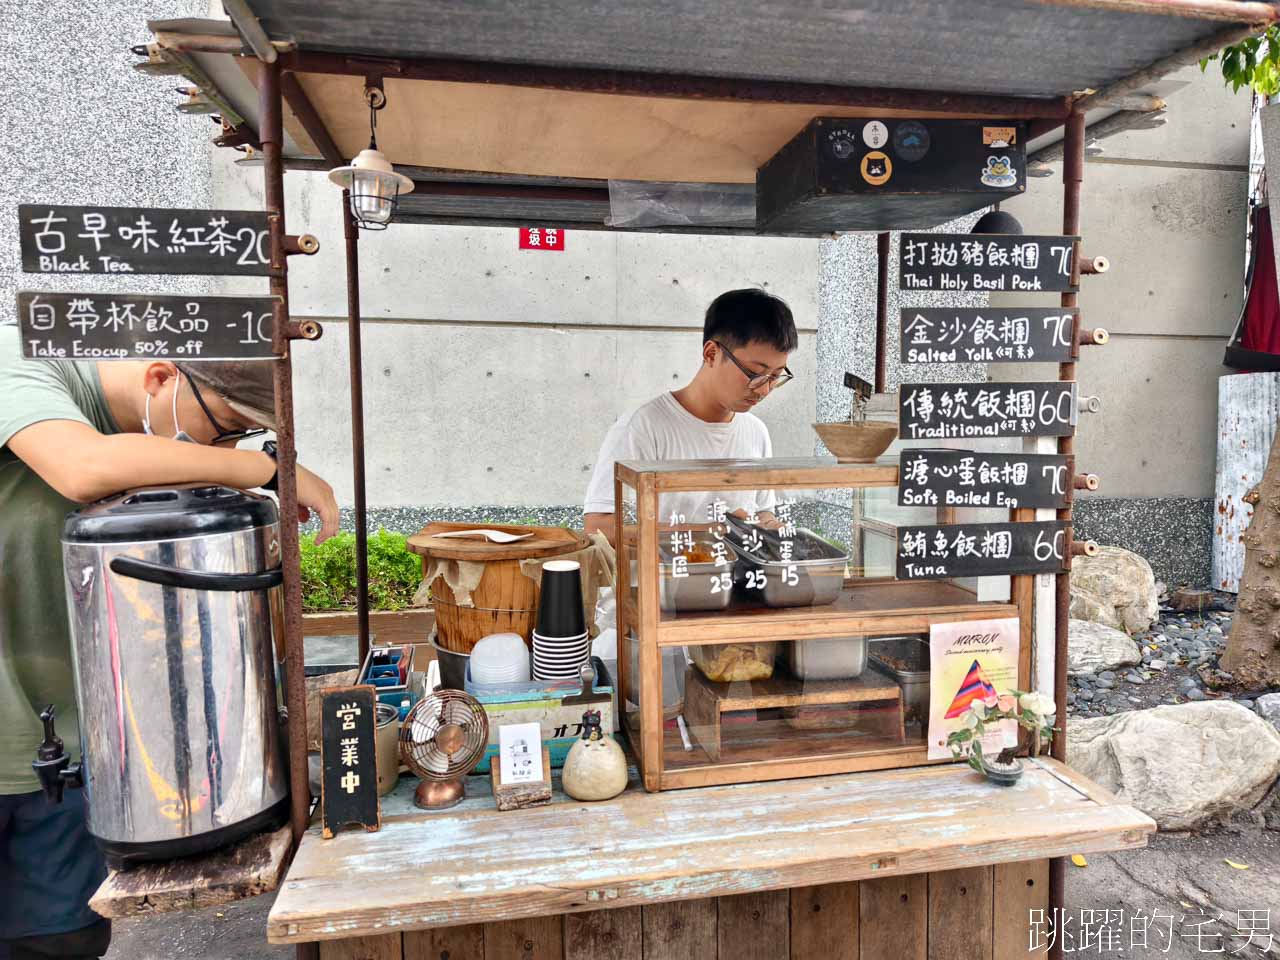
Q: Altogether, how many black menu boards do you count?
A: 7